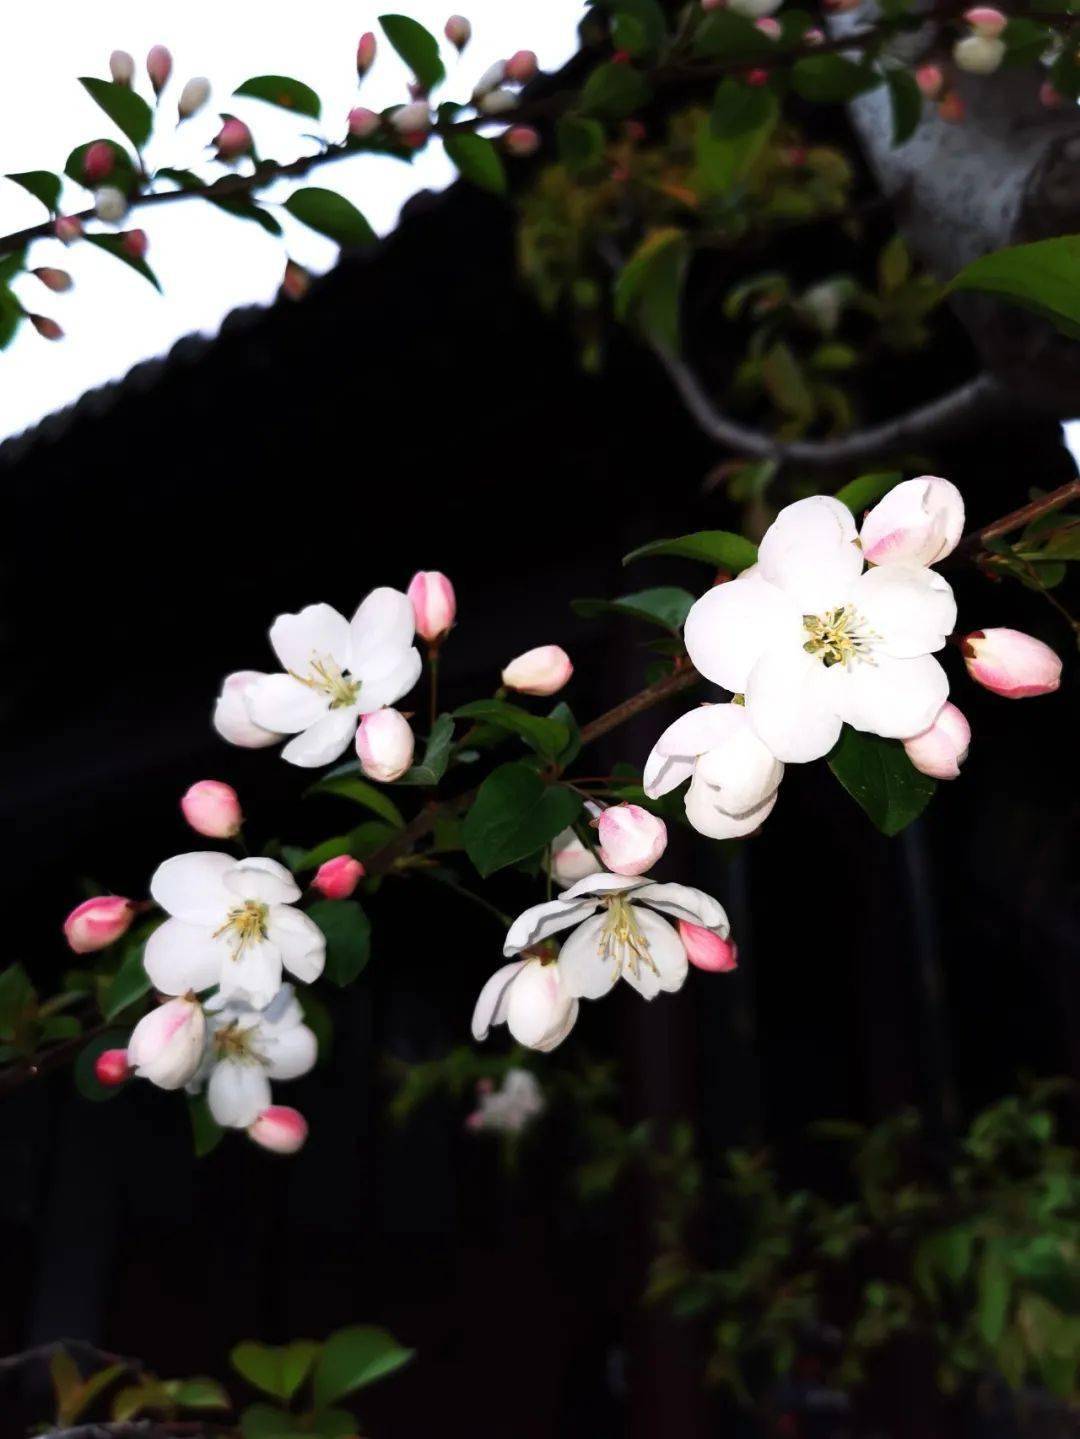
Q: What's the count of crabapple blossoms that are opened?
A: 5